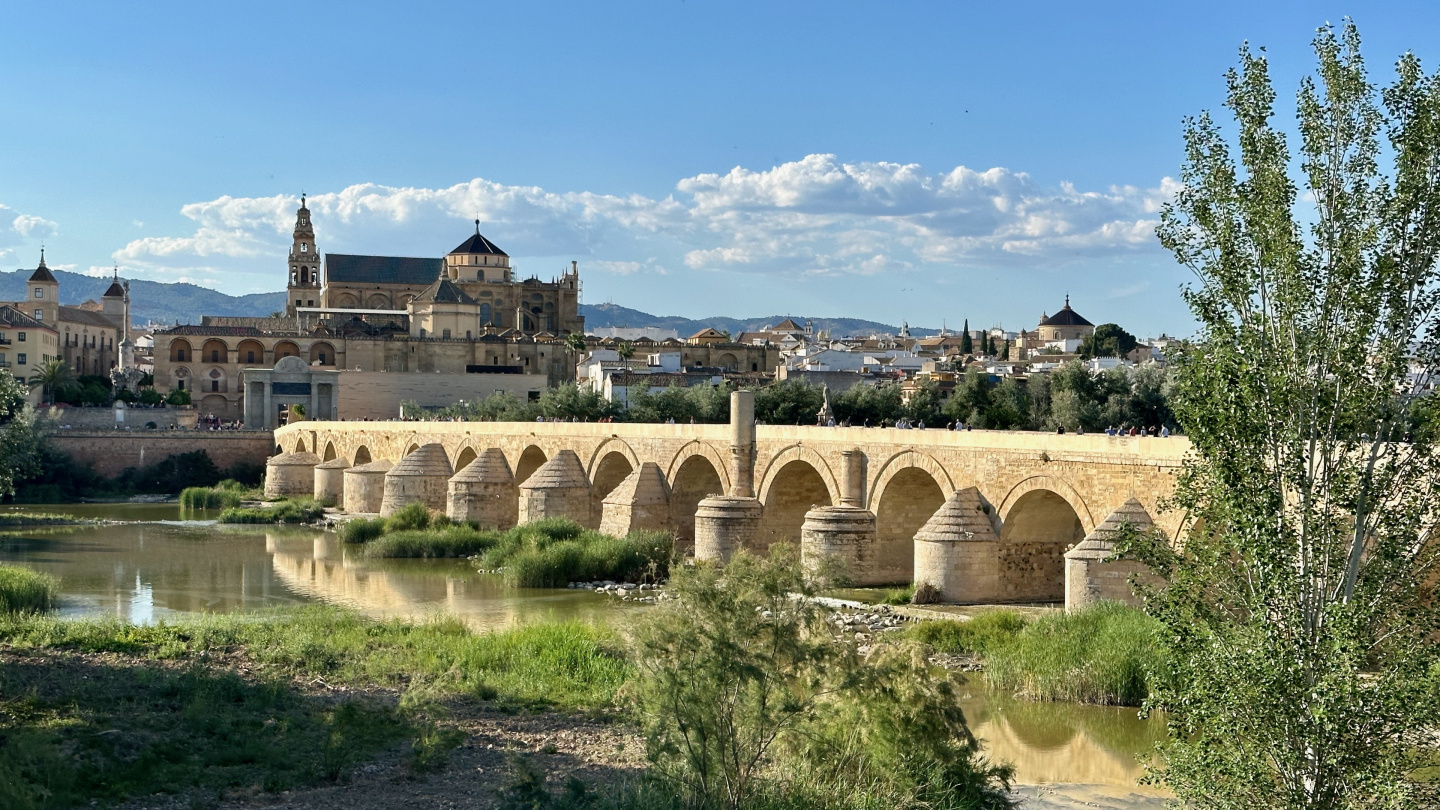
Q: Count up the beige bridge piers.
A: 11